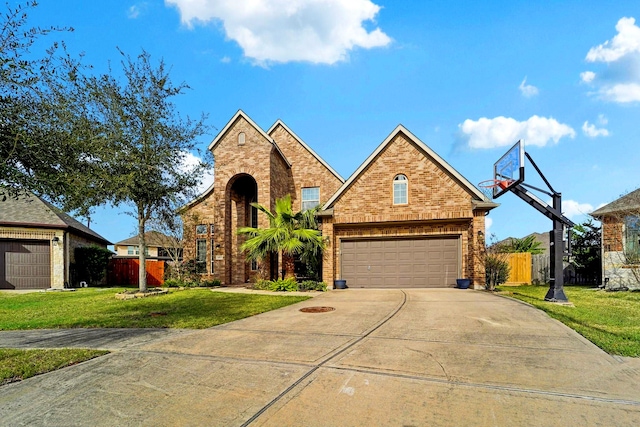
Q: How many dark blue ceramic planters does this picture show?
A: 2